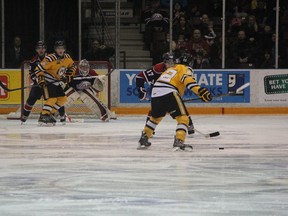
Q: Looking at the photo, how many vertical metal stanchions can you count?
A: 7